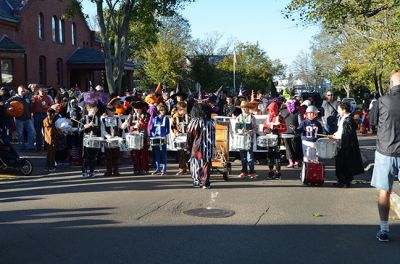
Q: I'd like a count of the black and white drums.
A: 1